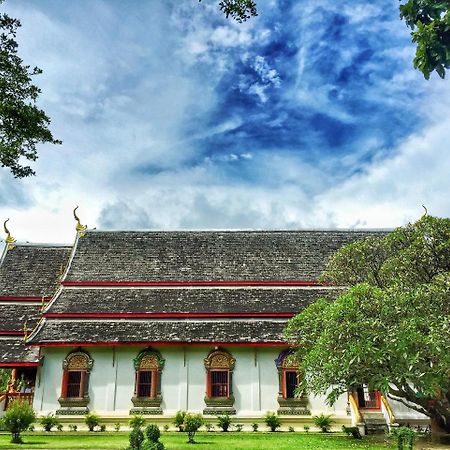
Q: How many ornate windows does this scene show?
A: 4